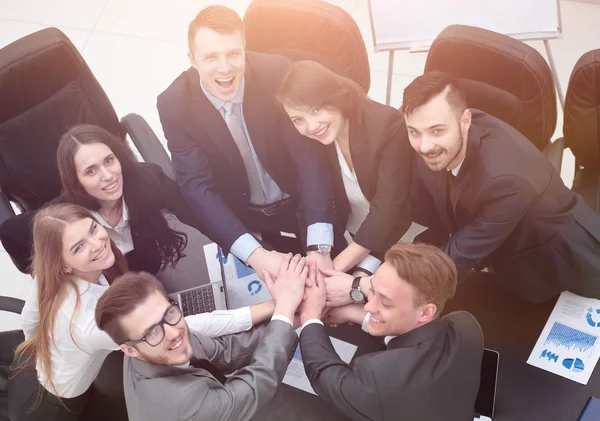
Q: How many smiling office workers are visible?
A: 7